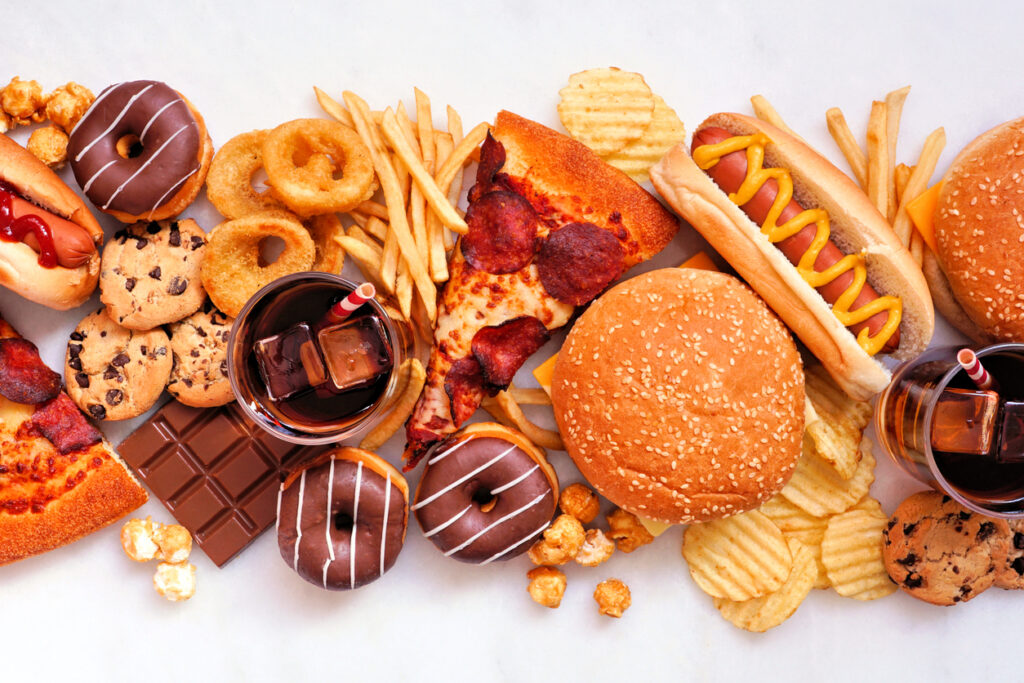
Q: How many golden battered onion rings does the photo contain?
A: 4